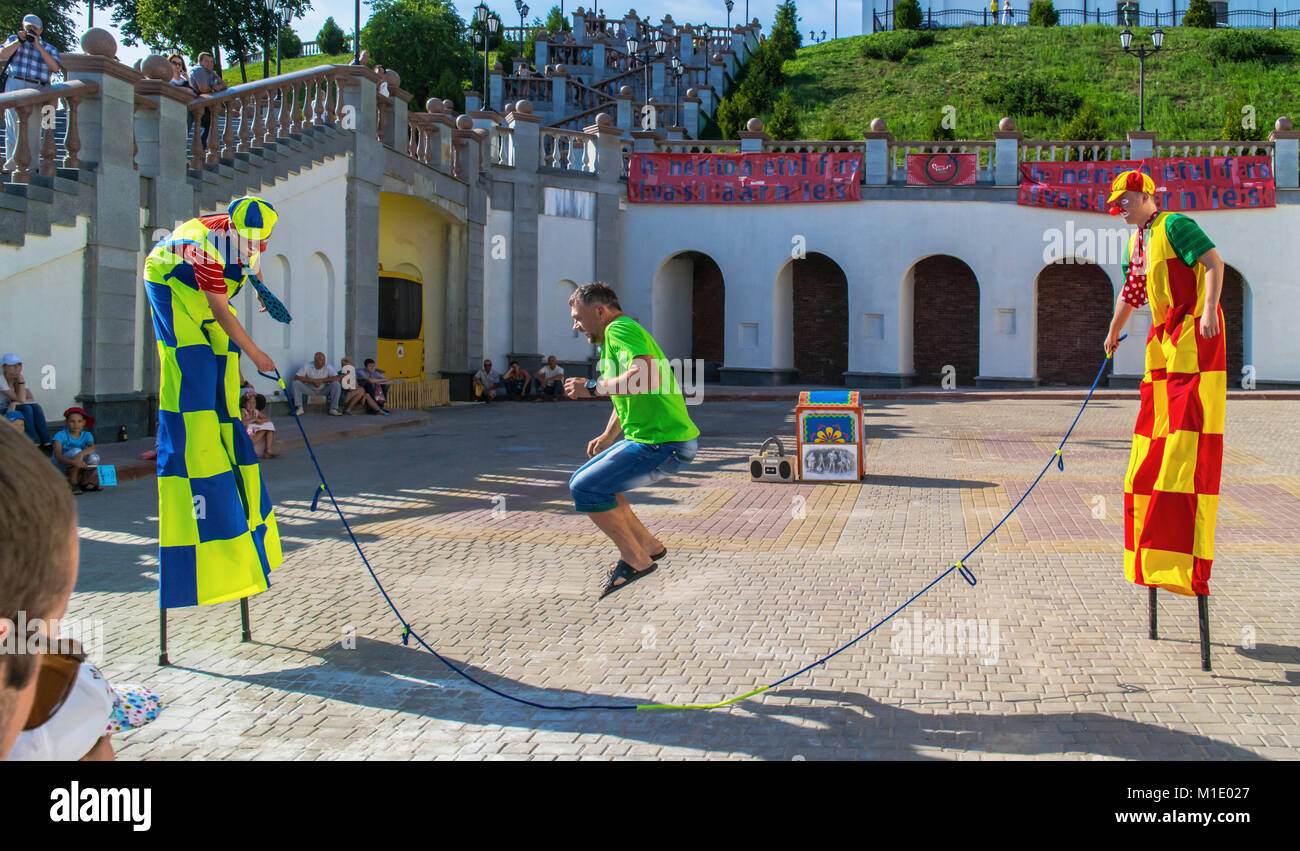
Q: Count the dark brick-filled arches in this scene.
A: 5